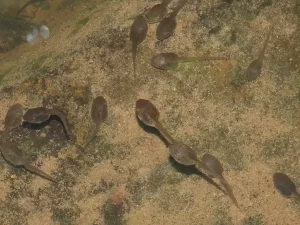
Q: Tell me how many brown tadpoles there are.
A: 13